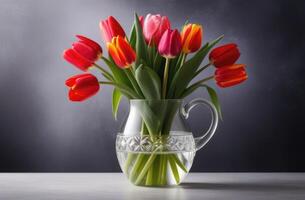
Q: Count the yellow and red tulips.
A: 2